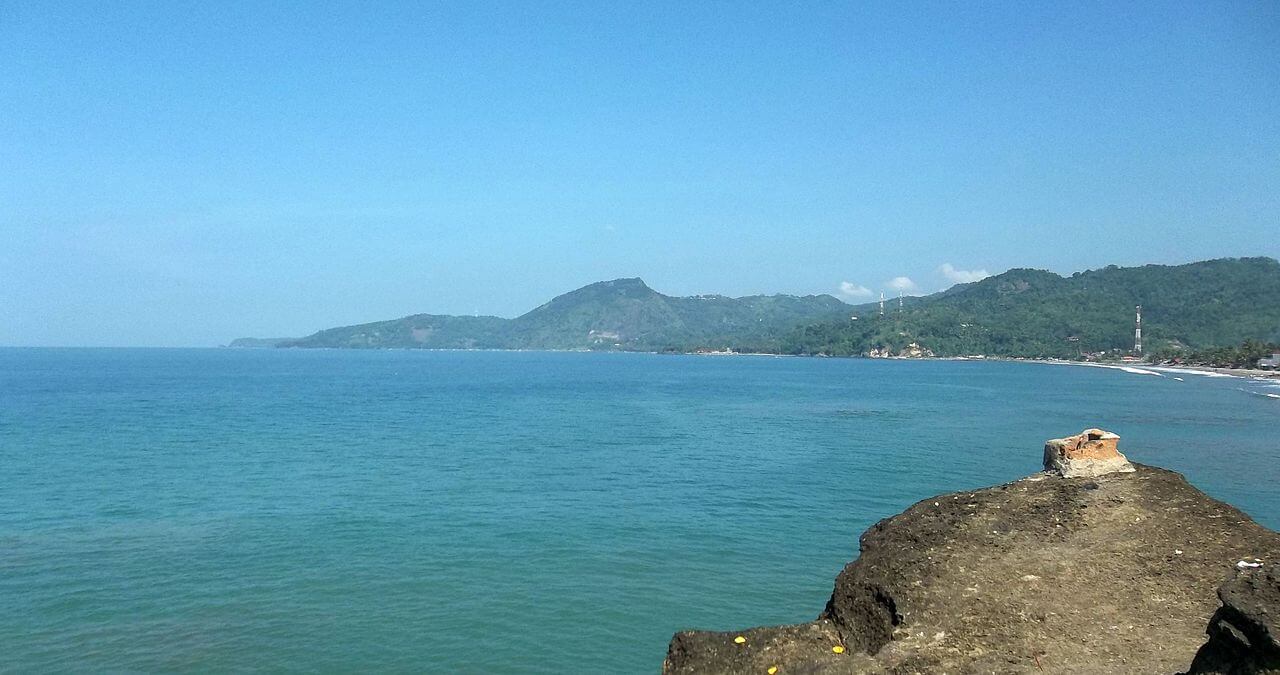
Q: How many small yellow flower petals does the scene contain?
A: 3